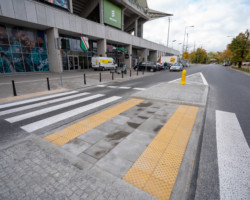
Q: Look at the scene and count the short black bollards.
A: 9